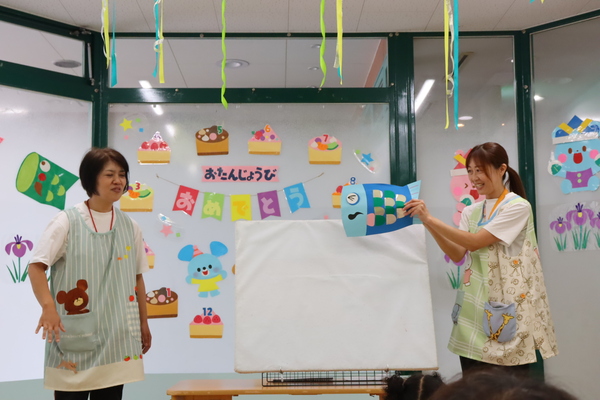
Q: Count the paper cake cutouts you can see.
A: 9